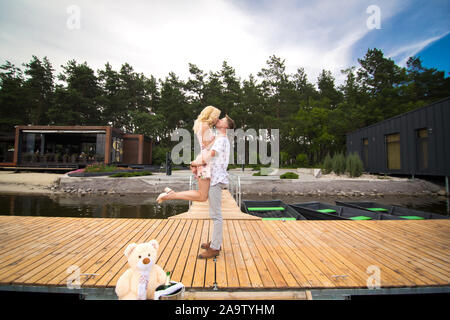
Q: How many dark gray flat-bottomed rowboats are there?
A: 3